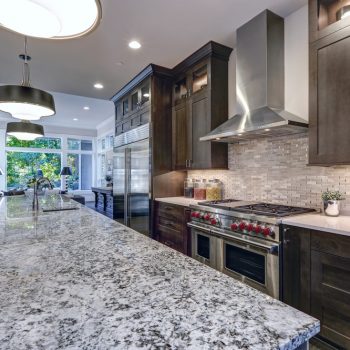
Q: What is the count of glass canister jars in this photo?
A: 3